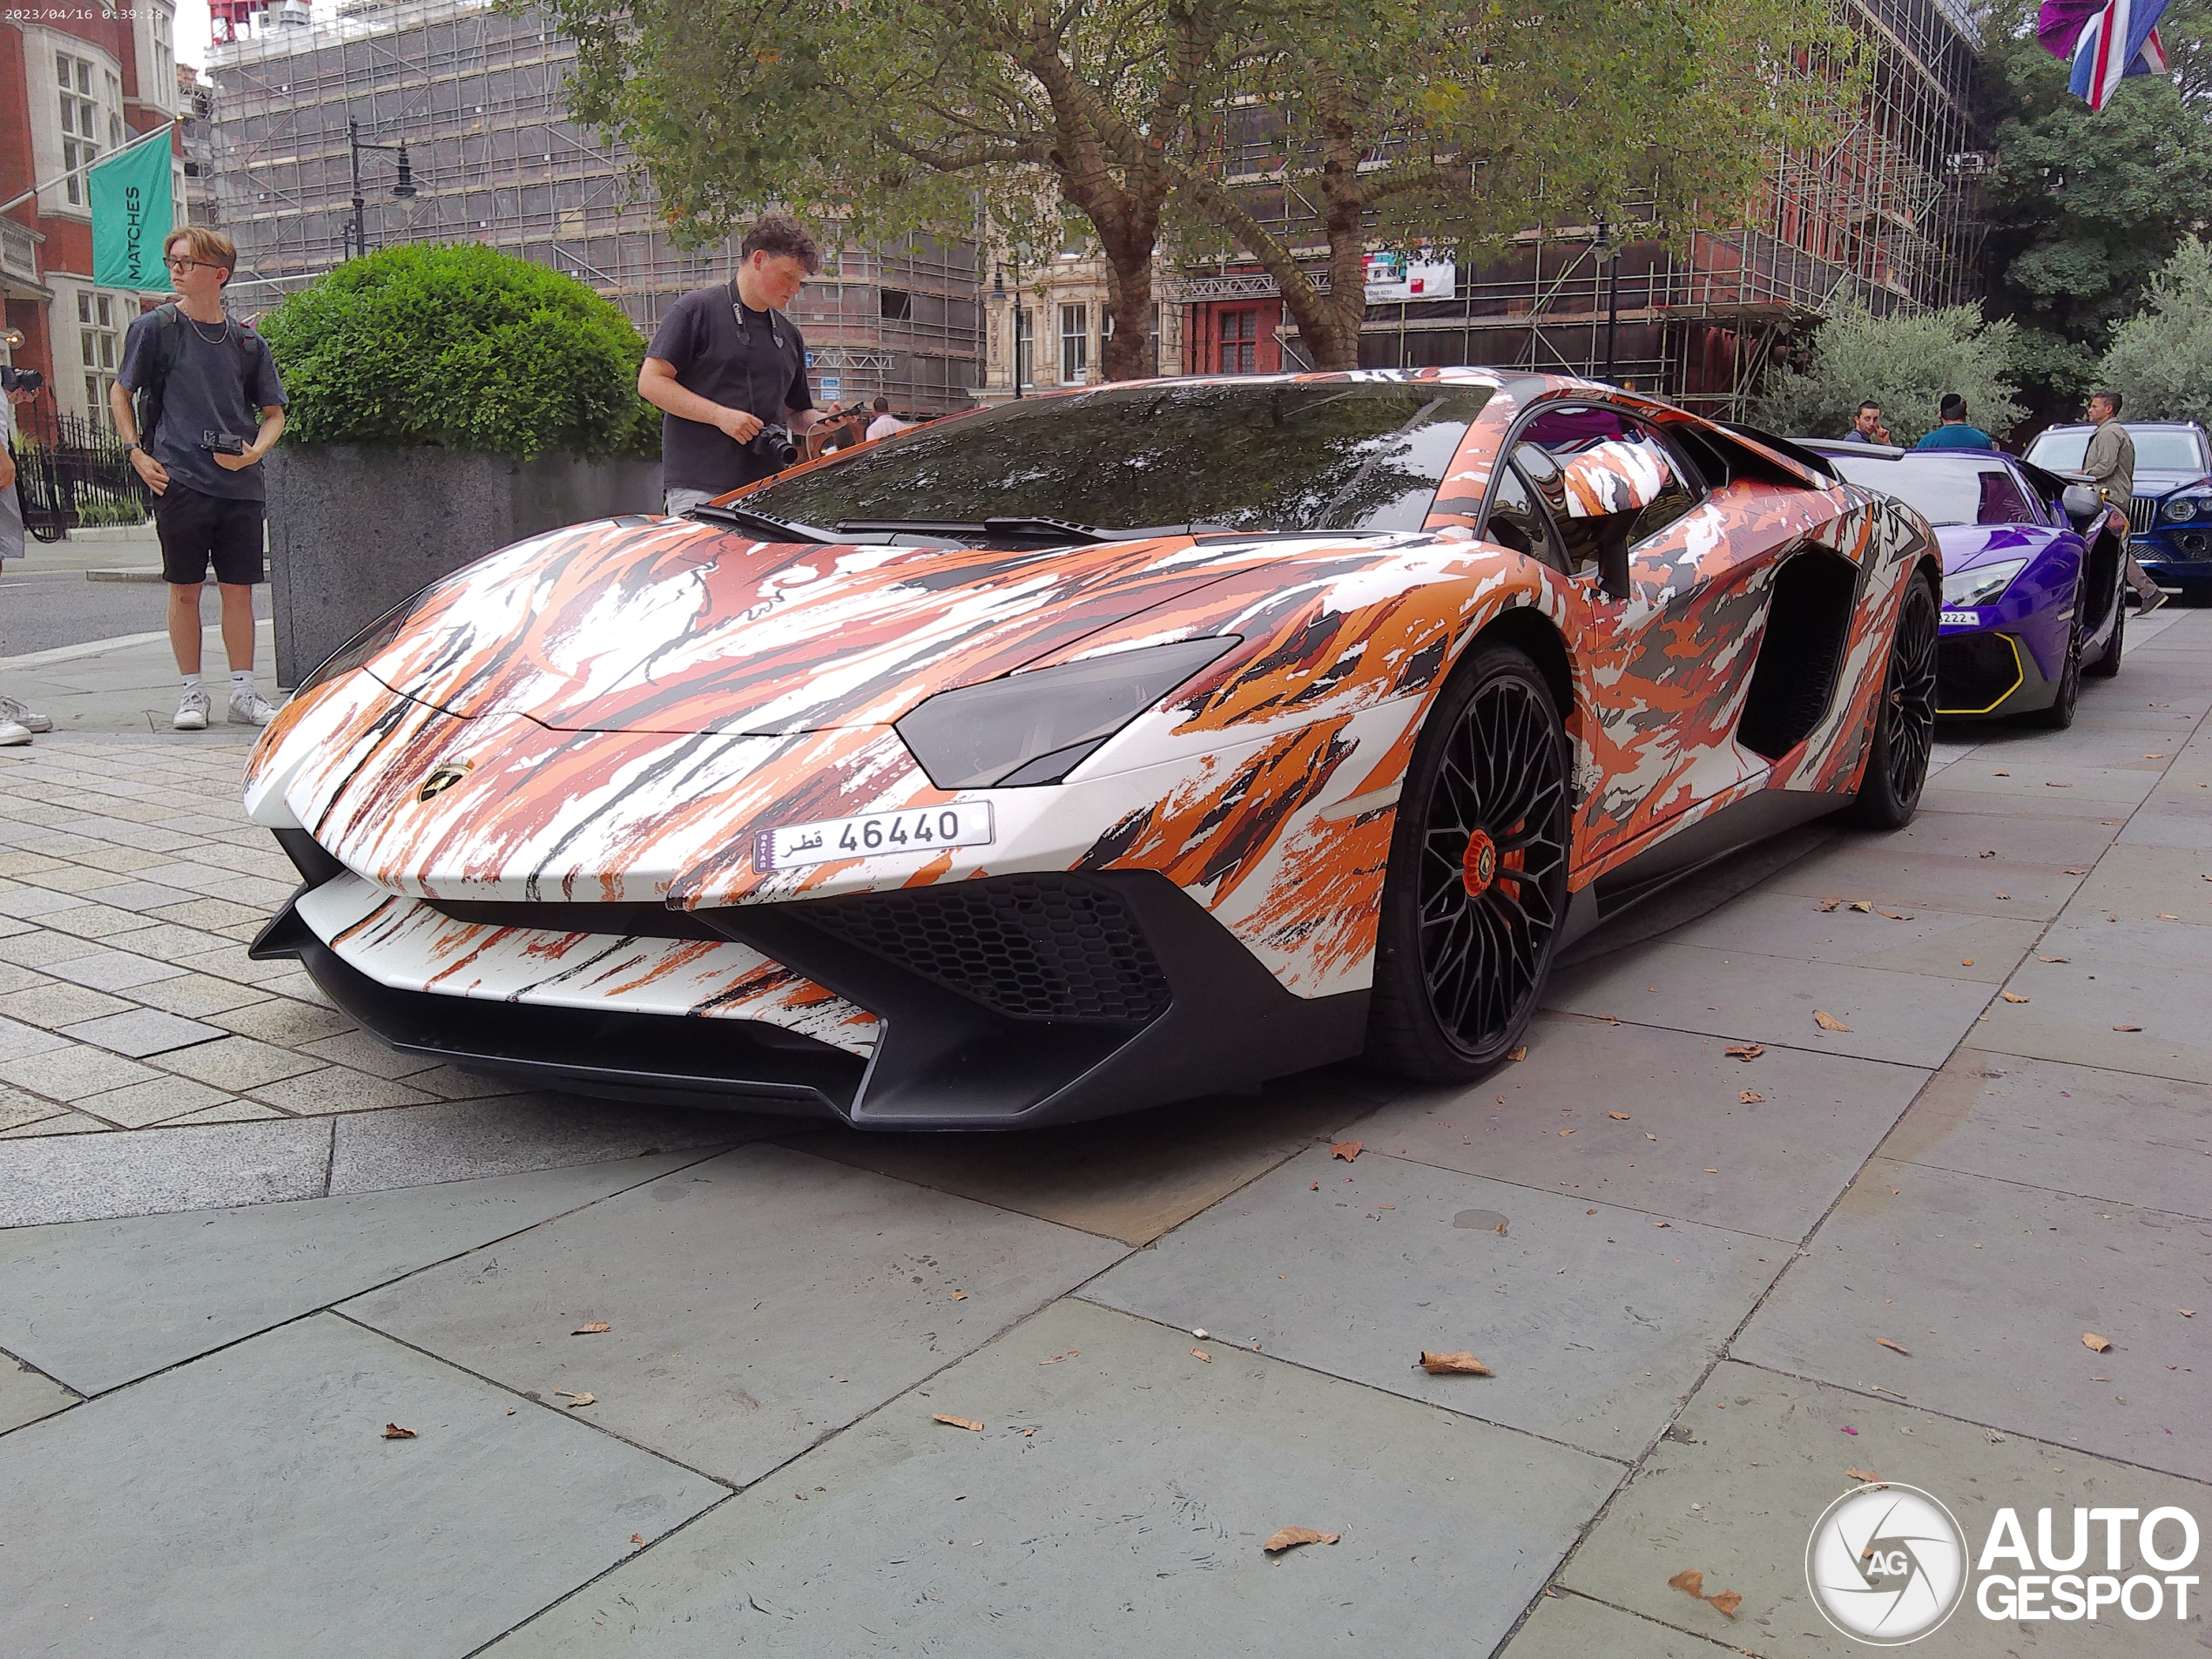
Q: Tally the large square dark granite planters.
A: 1